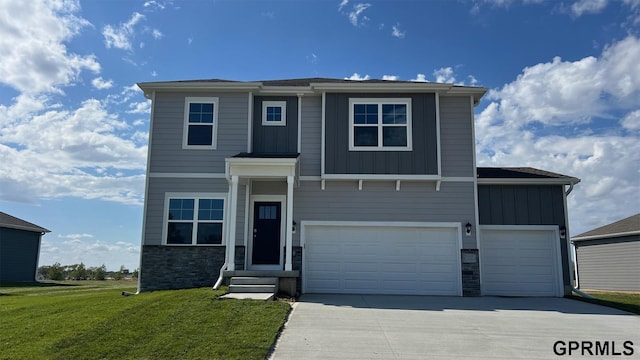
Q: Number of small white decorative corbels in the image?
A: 4